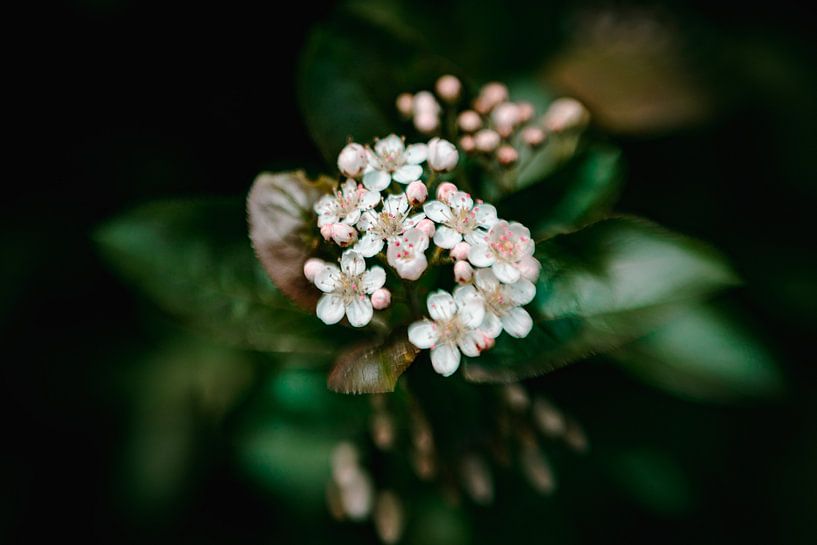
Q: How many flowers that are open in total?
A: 9